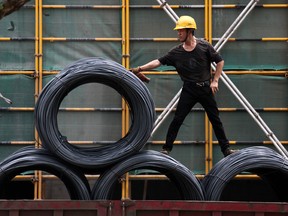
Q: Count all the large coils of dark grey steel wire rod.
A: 4